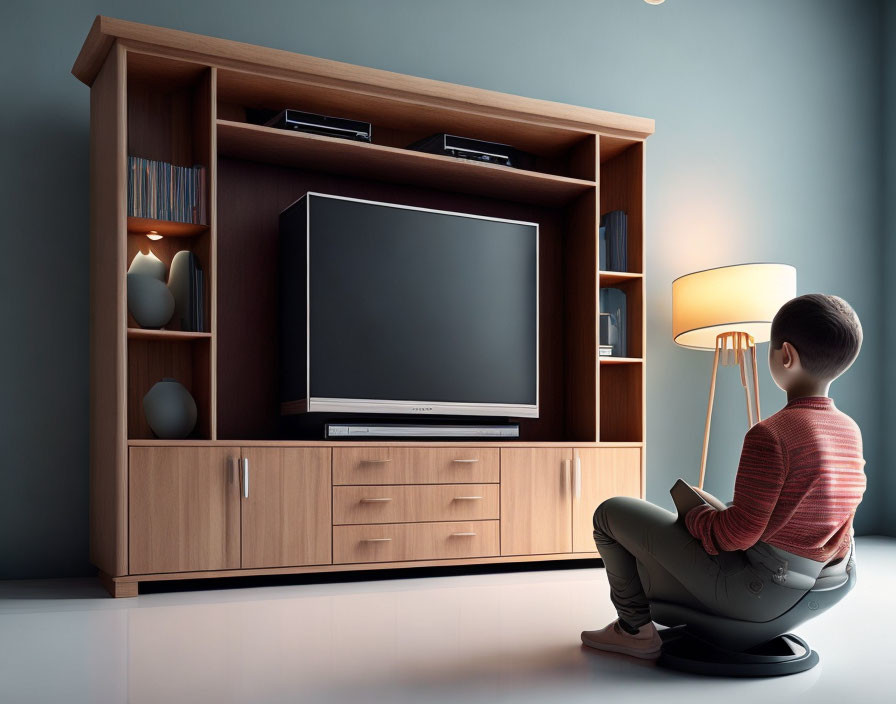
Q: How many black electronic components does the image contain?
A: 2